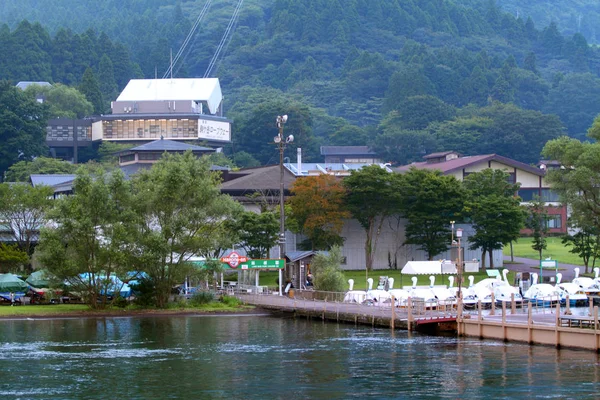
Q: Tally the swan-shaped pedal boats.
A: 12